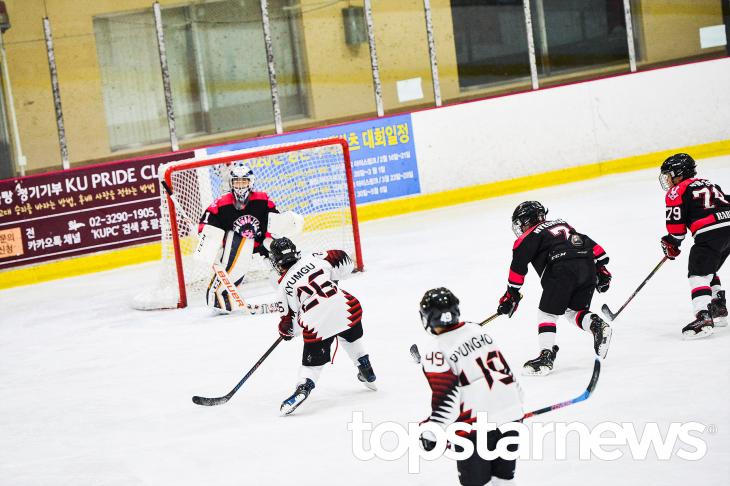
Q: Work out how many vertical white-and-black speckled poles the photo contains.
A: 7